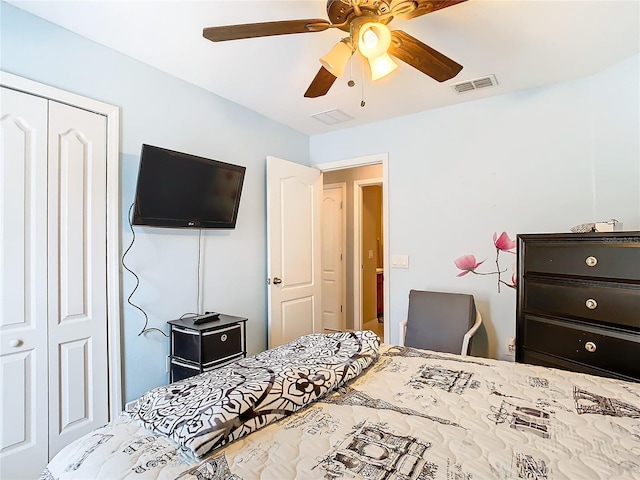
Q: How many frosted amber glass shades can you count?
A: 3